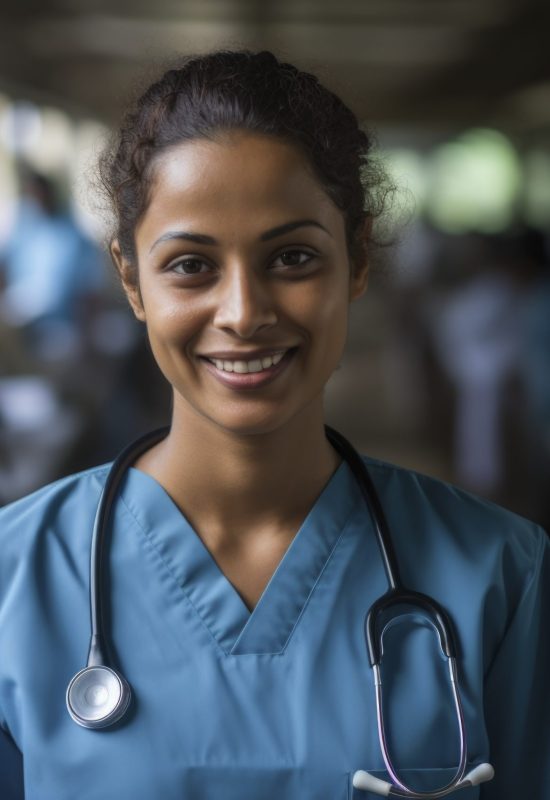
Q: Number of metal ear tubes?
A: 2